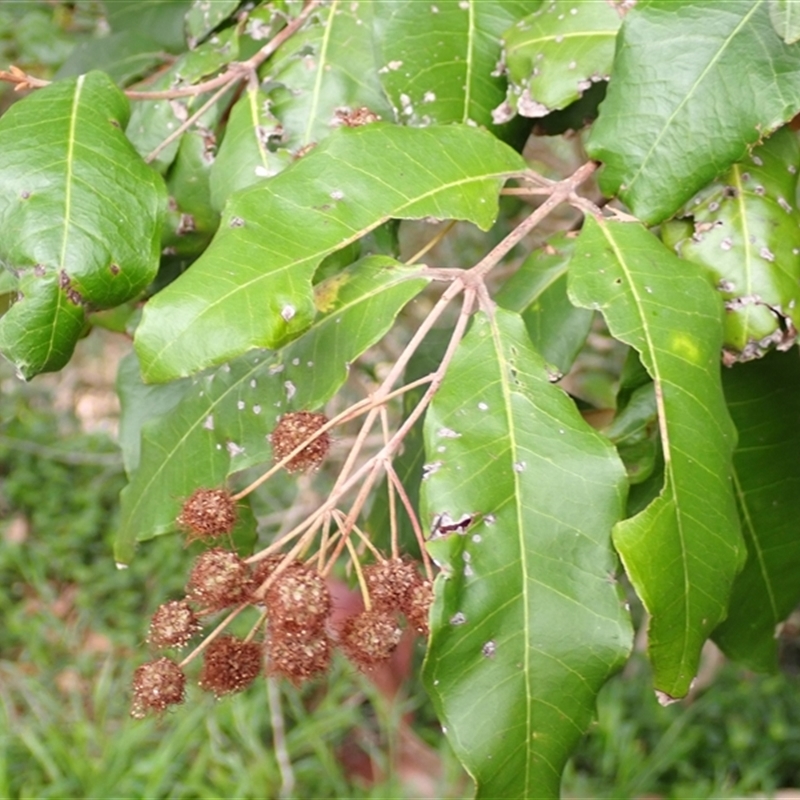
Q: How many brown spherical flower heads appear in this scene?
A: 12